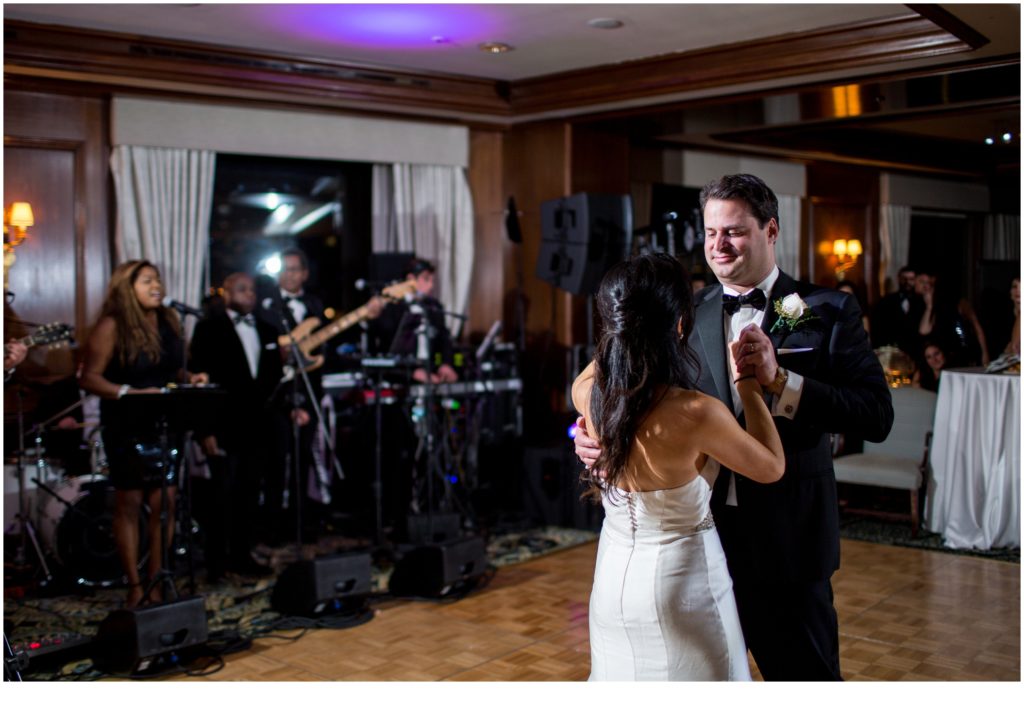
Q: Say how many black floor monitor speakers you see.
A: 3